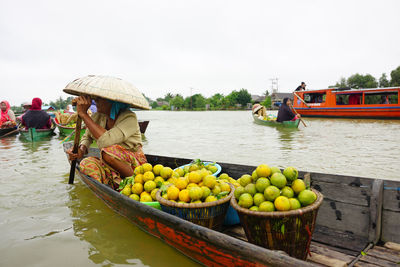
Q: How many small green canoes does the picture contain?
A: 3